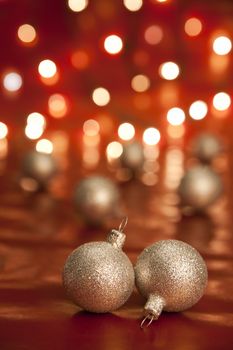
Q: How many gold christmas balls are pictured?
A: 7